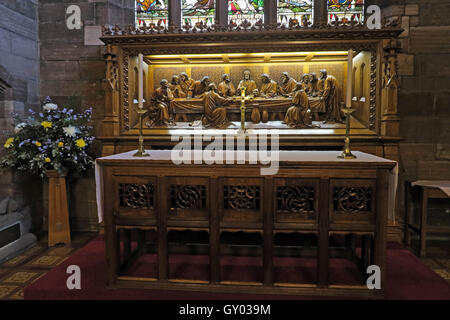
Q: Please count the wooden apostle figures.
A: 12